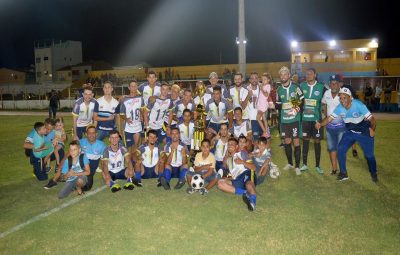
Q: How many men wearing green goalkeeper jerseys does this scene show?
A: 2